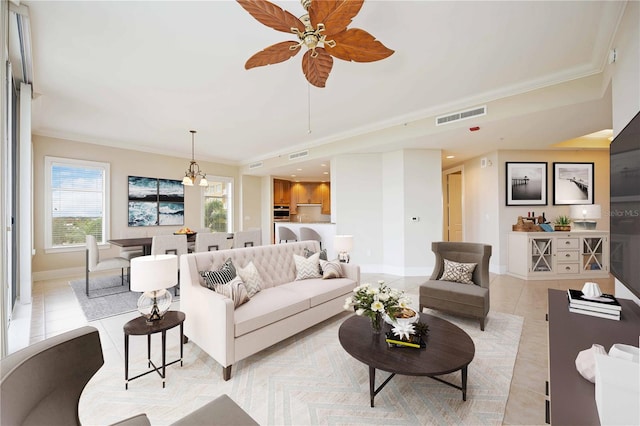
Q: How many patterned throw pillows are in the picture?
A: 7